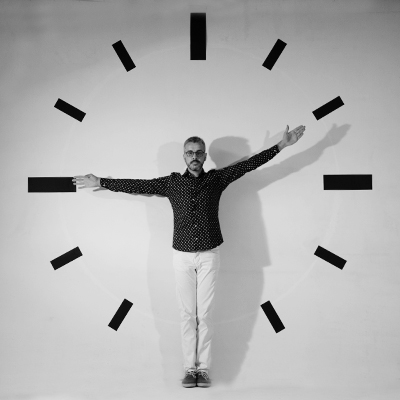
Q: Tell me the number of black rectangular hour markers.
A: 11